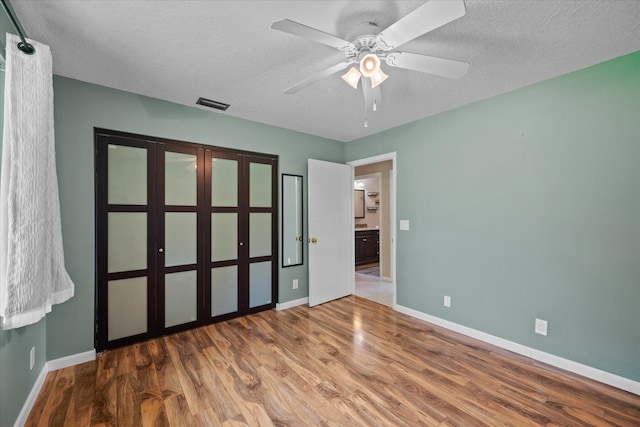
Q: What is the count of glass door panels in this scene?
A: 12